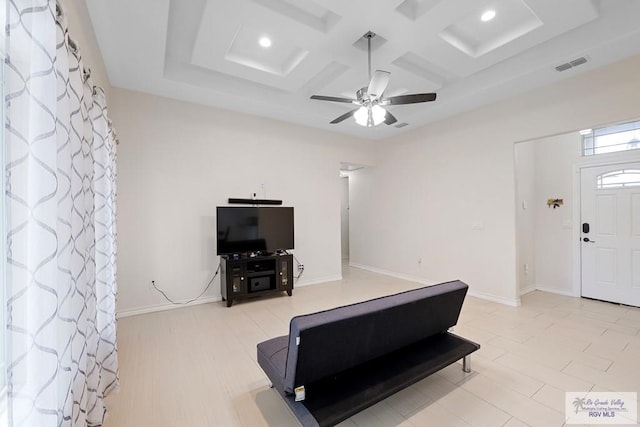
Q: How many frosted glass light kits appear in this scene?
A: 1